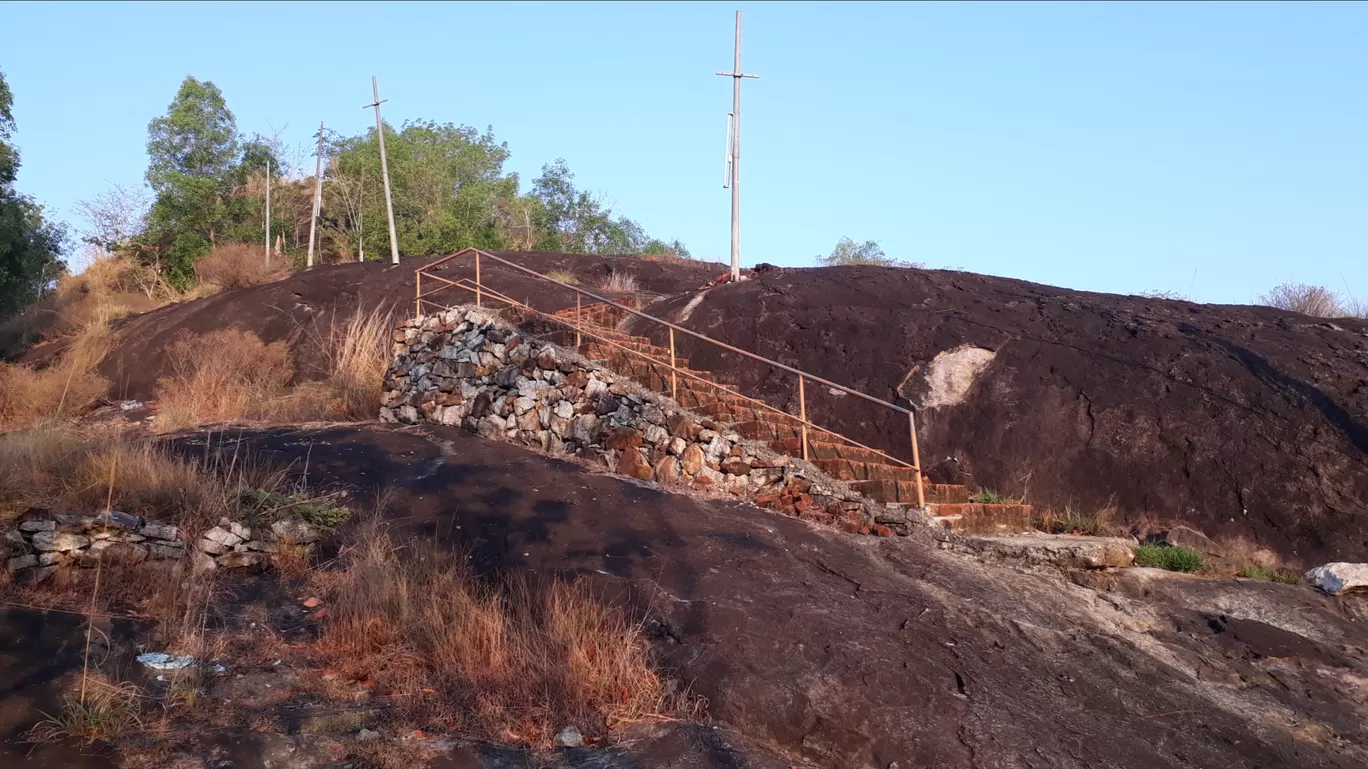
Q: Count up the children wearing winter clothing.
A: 0